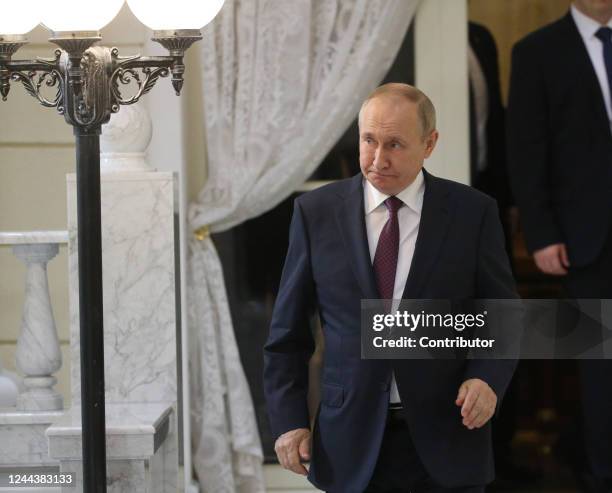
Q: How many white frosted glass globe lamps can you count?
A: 3